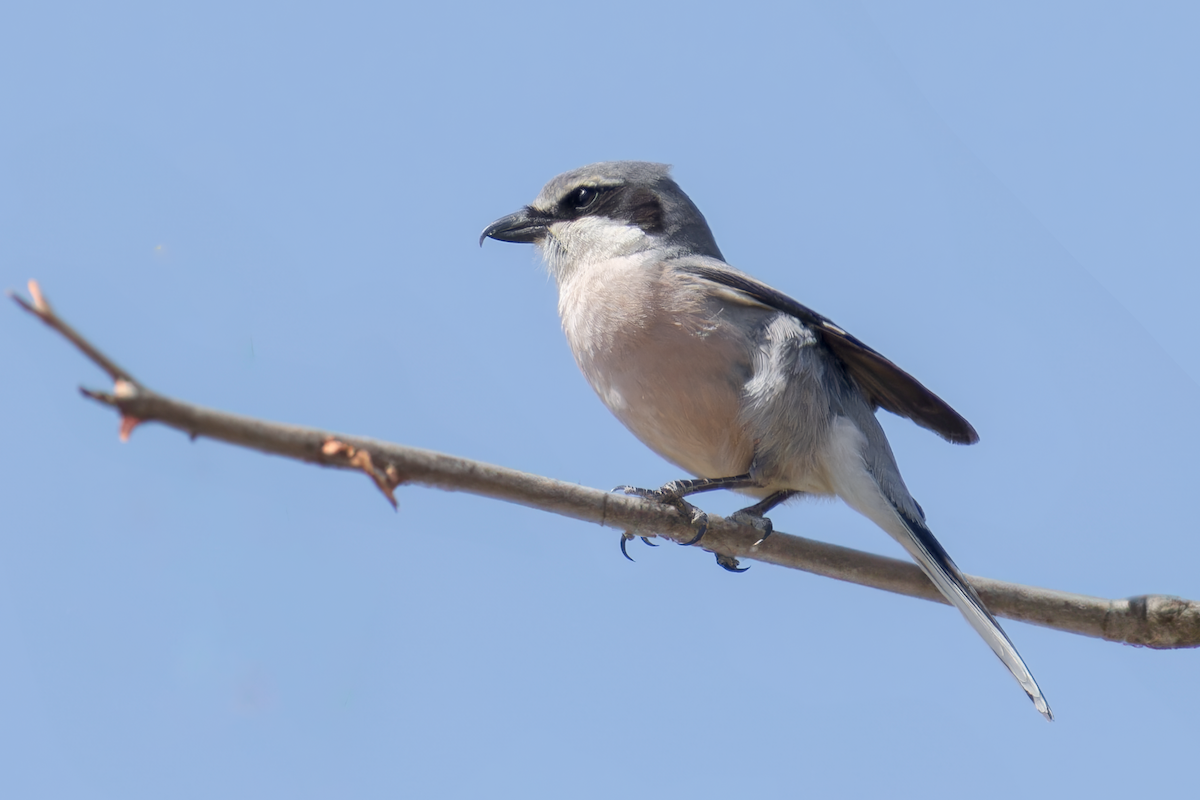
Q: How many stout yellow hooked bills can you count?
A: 0